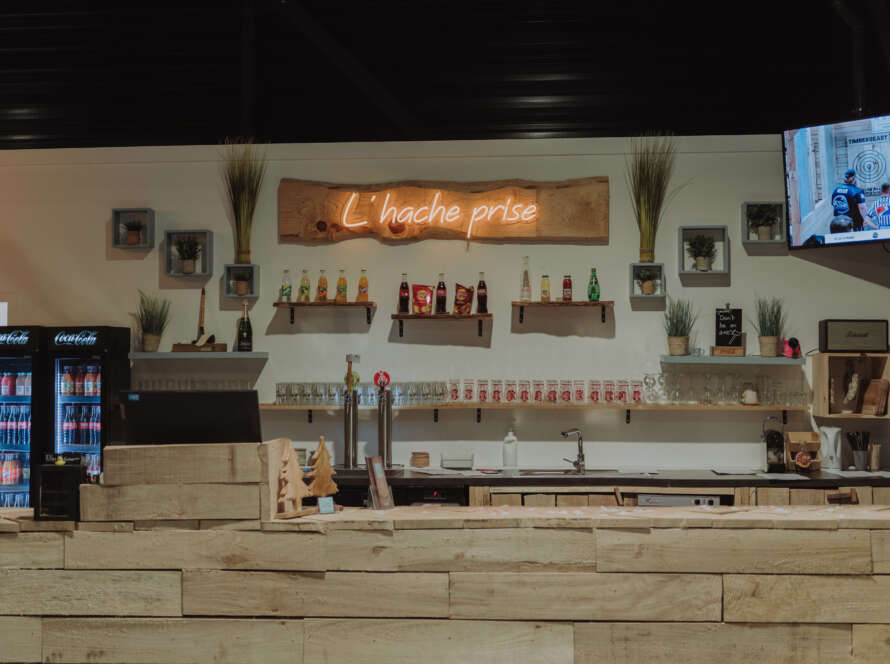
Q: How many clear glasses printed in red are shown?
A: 14